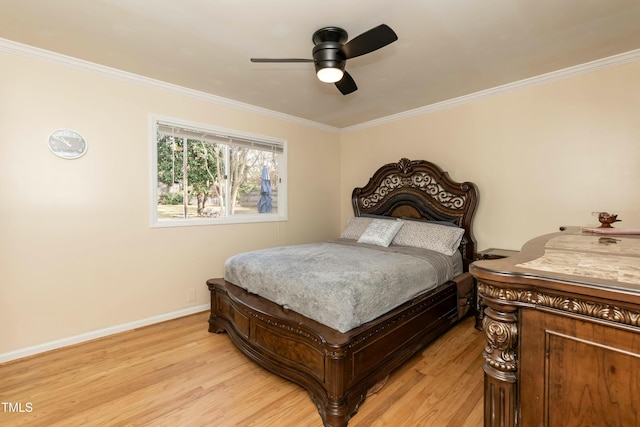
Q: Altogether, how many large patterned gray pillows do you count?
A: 2